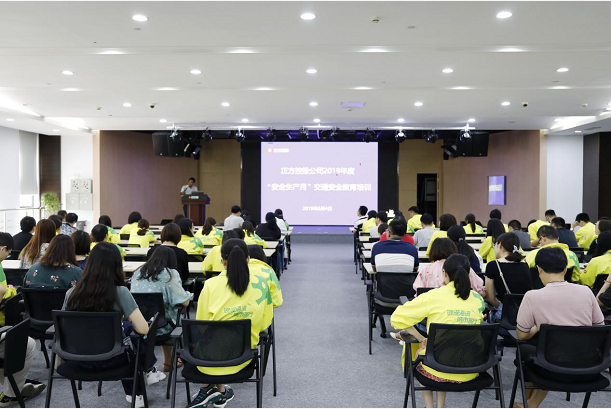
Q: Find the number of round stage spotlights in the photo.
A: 10